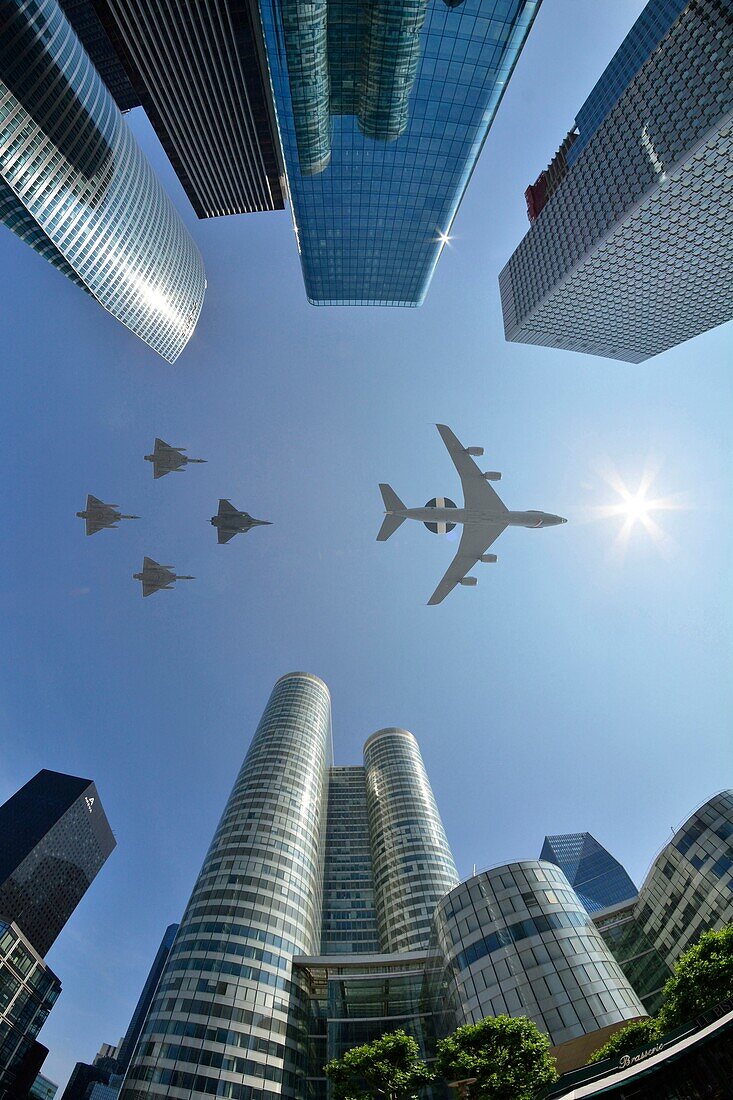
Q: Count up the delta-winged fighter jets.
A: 4